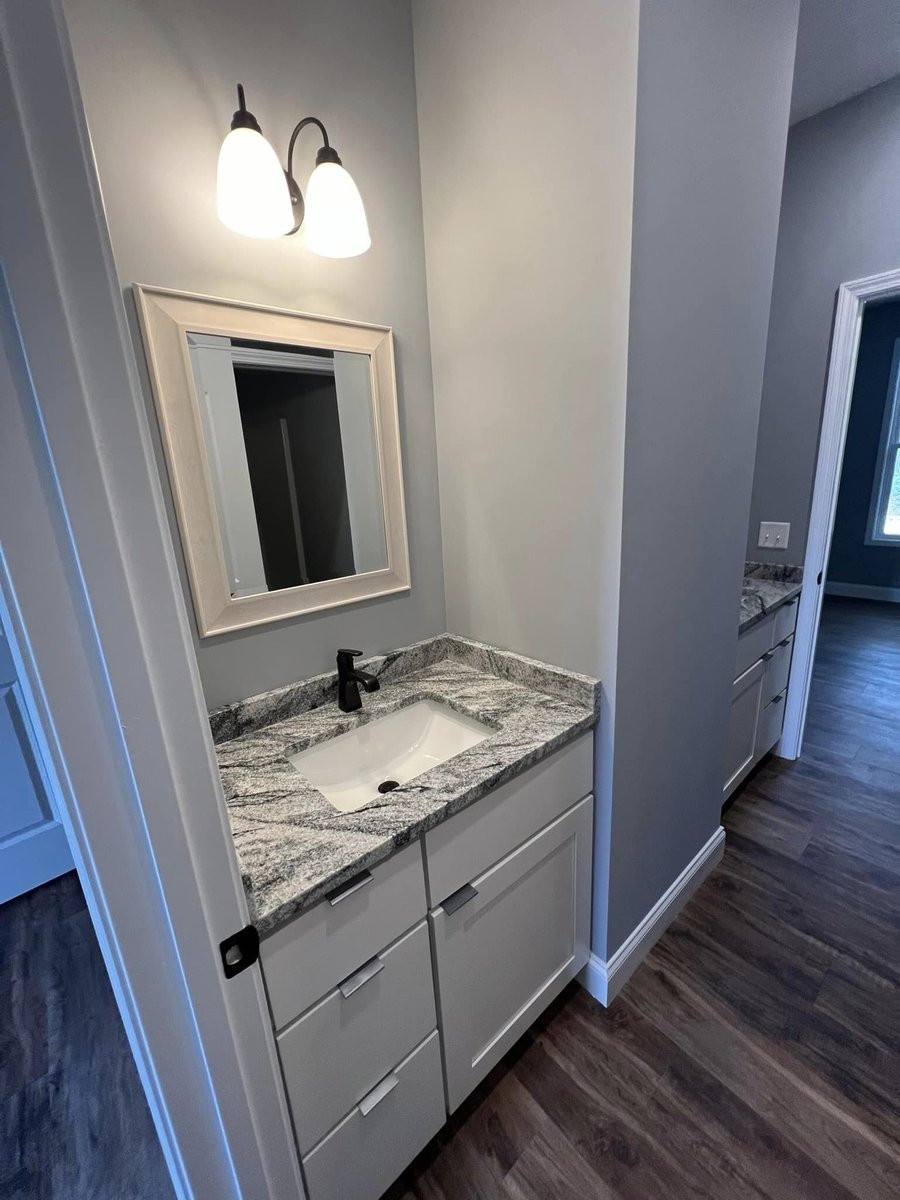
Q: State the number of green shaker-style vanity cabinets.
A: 0